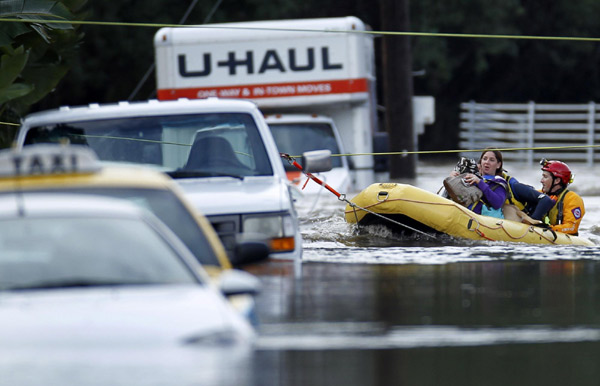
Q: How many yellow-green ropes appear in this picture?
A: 2